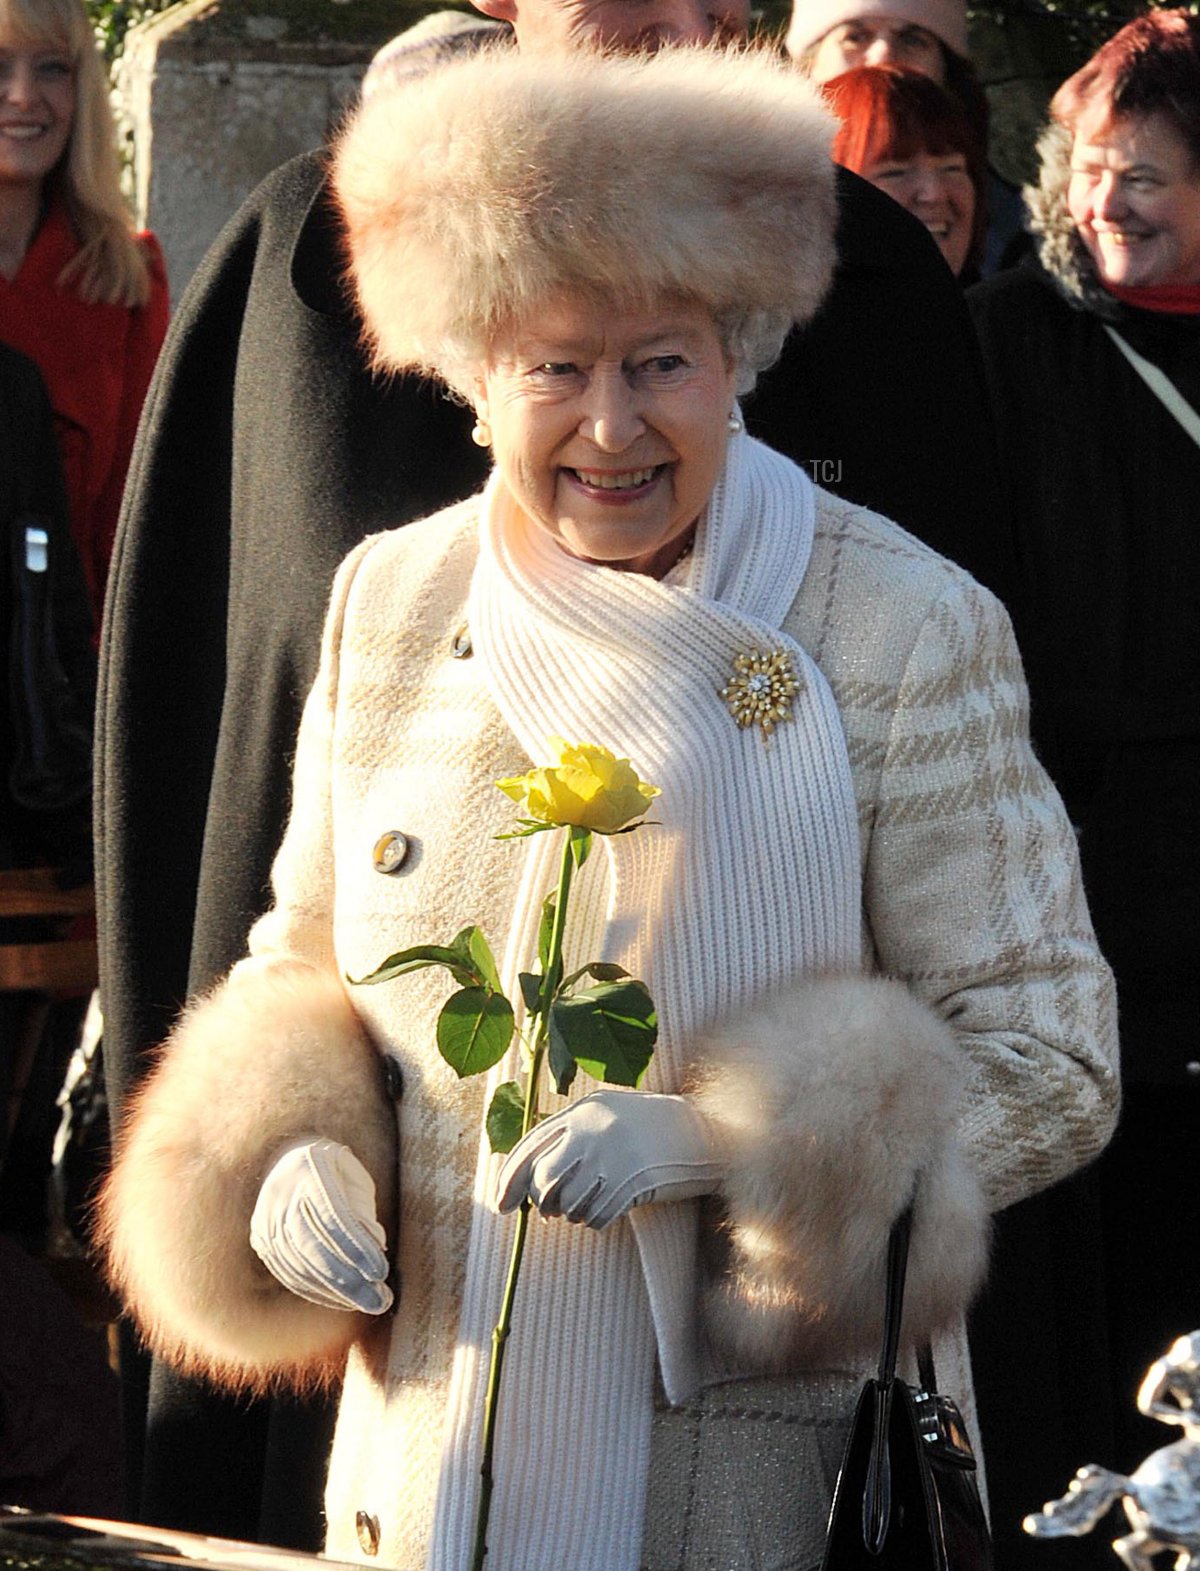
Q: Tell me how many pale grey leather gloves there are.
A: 2